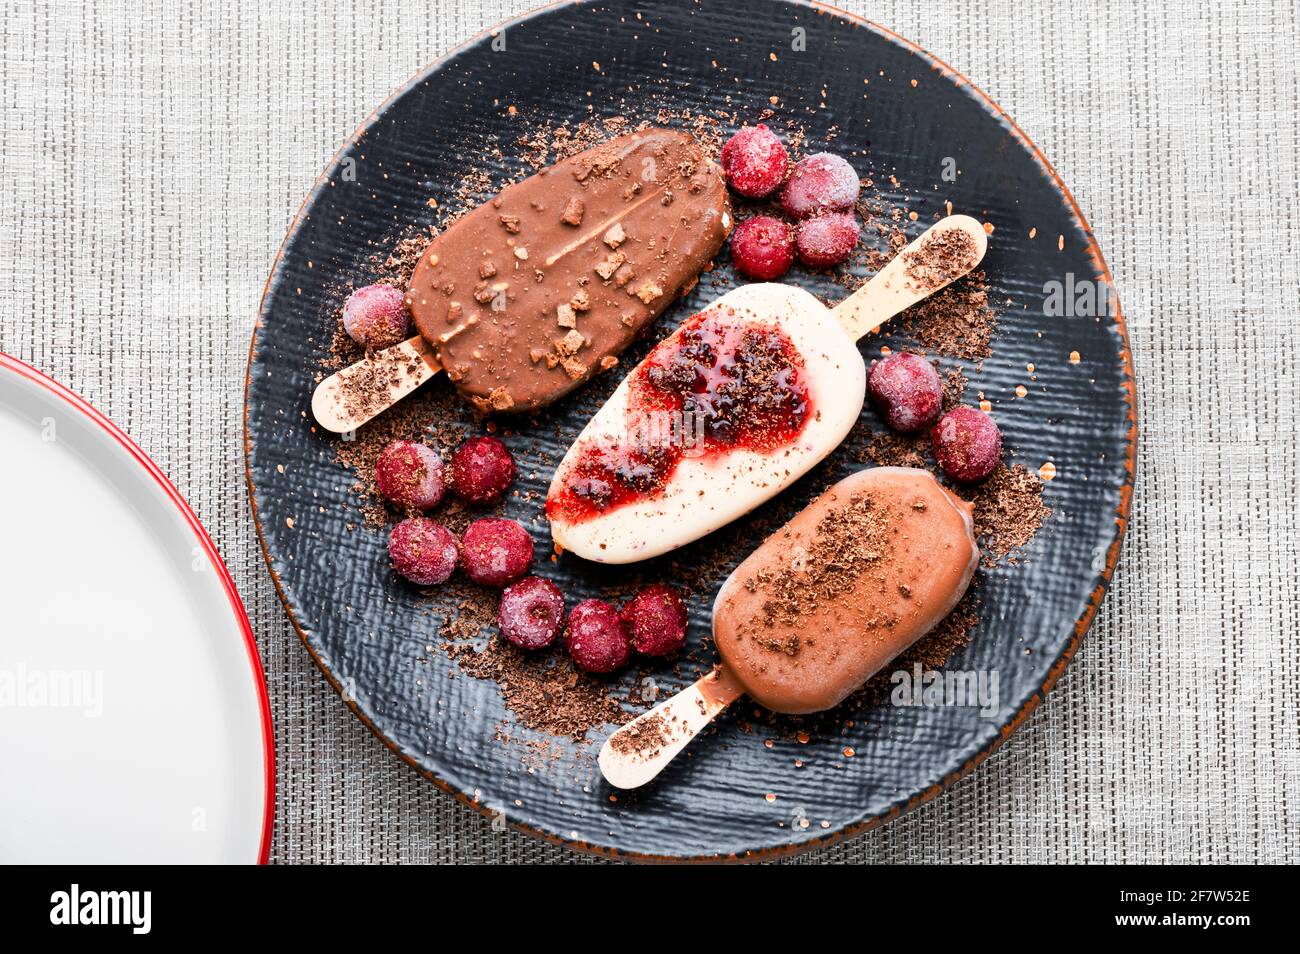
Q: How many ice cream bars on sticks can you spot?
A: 3